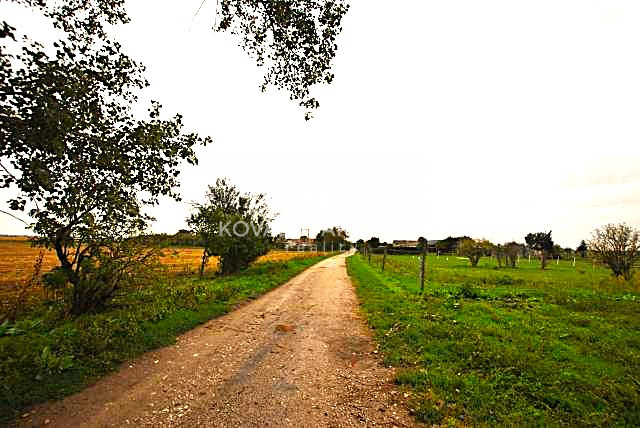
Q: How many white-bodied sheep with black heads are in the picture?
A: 0